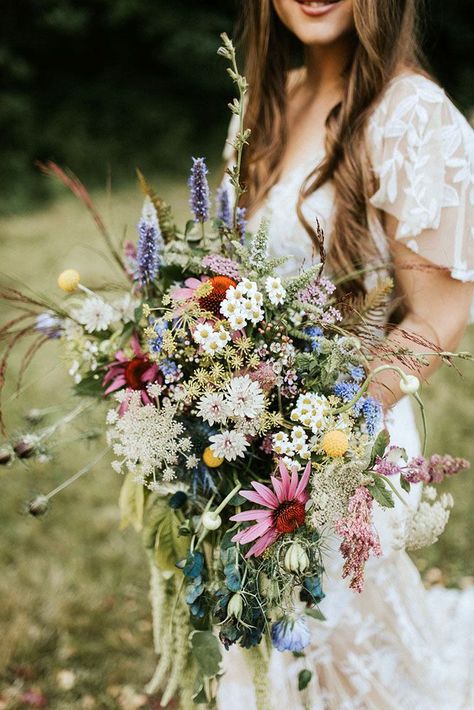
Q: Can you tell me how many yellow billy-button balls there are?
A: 3